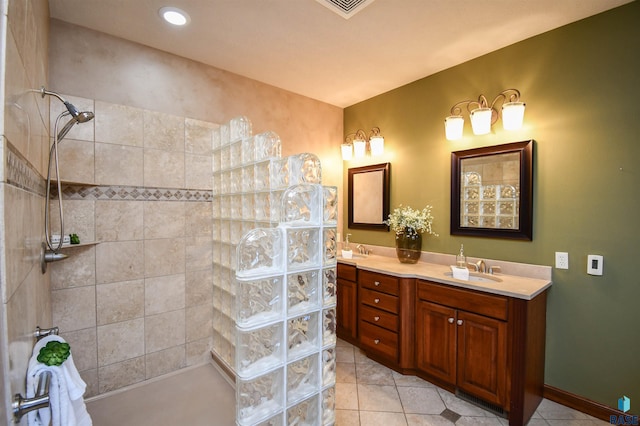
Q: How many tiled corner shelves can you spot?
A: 2